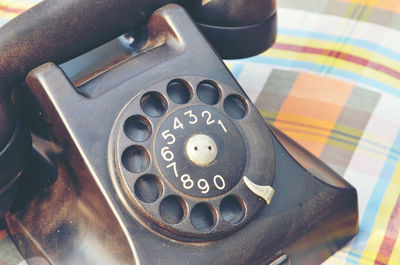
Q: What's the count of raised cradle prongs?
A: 2